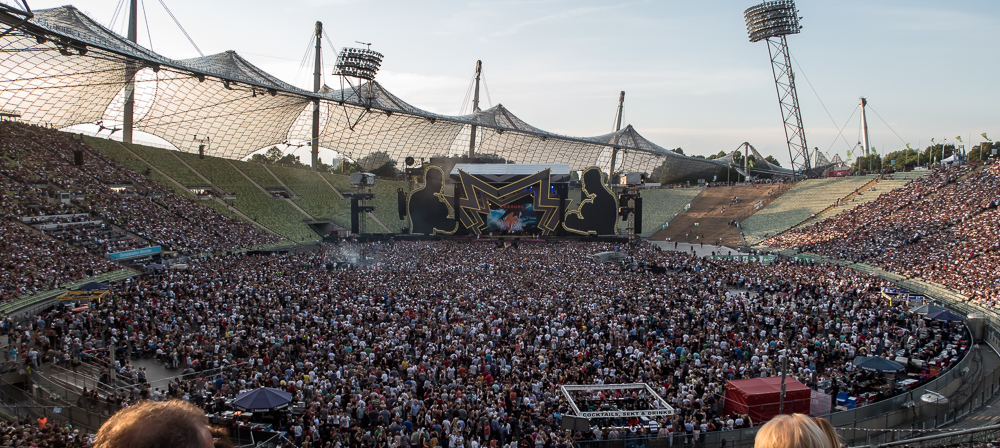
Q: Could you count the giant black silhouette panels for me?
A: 2